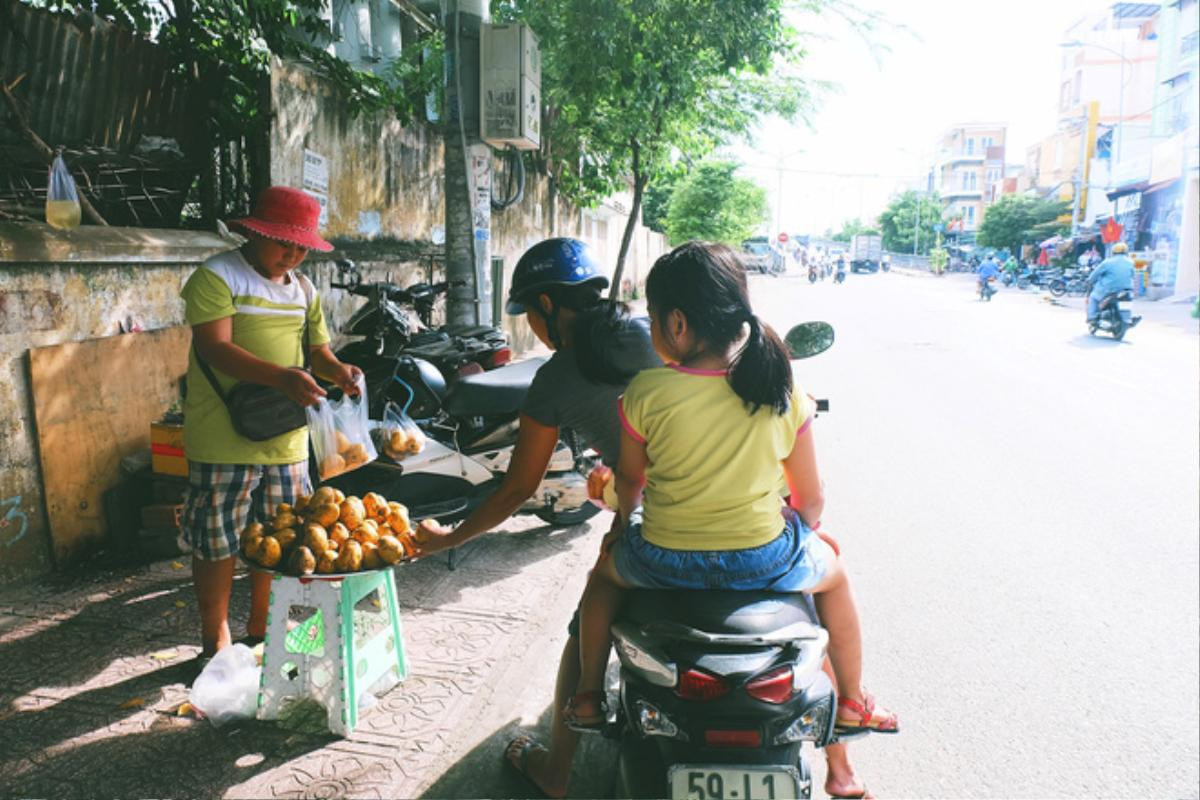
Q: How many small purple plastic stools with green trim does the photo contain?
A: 0